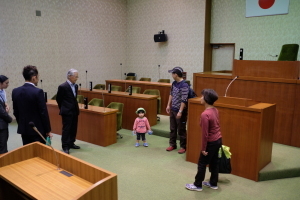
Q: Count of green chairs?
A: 13